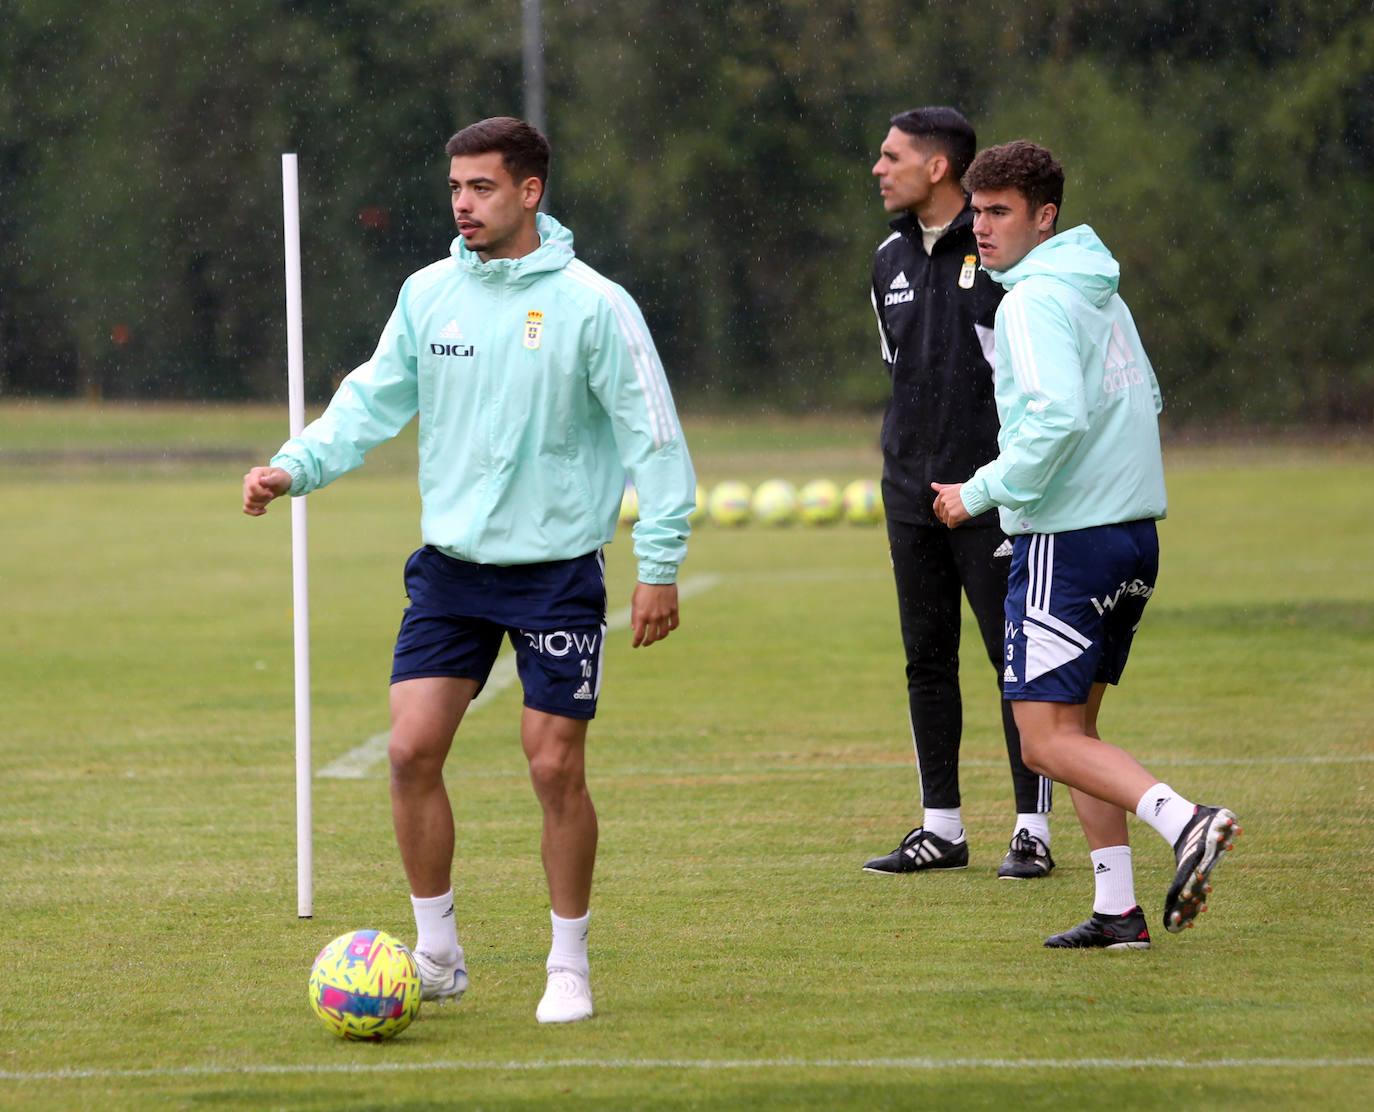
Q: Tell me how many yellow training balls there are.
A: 7